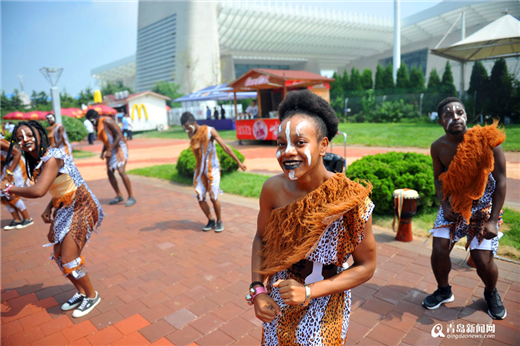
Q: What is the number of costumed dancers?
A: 7